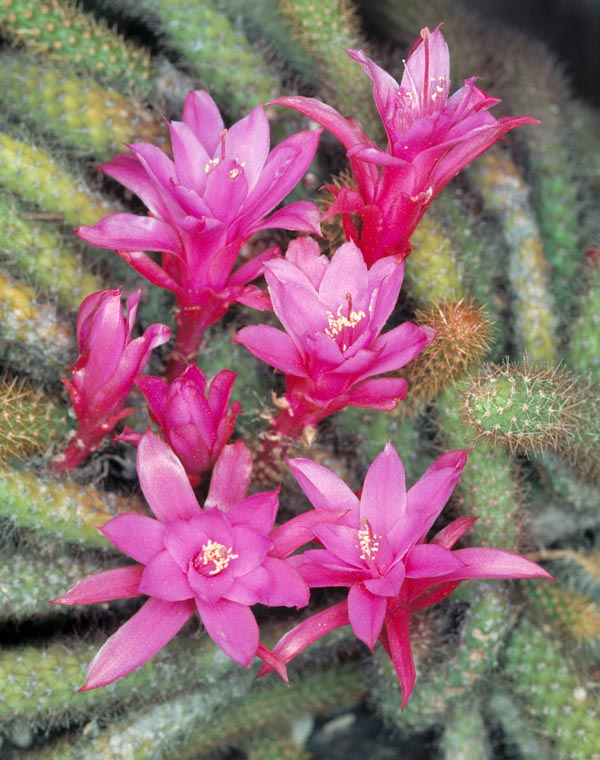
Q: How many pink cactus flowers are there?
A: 7